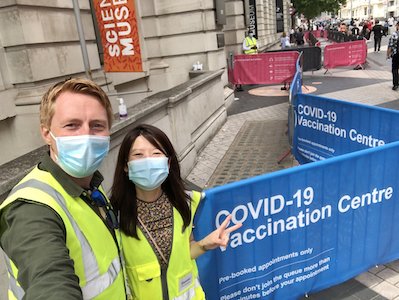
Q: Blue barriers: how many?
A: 3